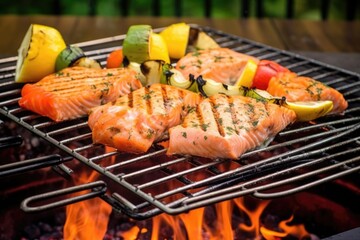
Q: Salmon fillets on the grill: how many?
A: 5